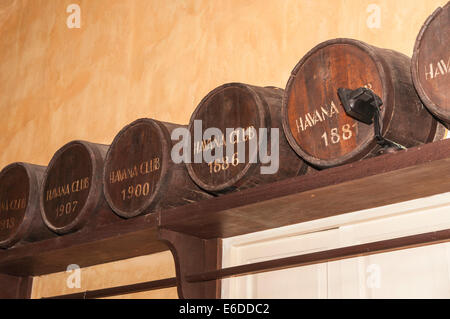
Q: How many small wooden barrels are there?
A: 6